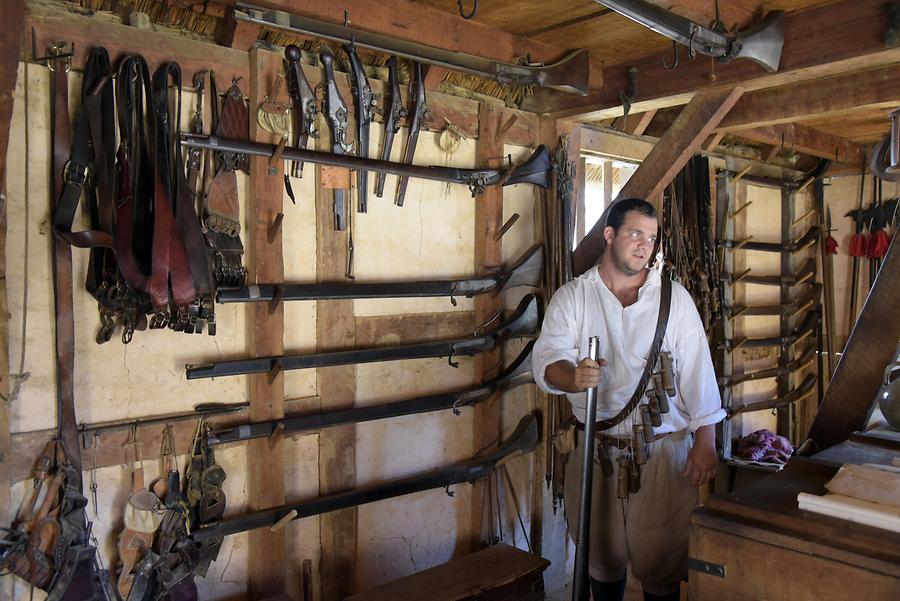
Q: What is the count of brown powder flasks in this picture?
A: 8